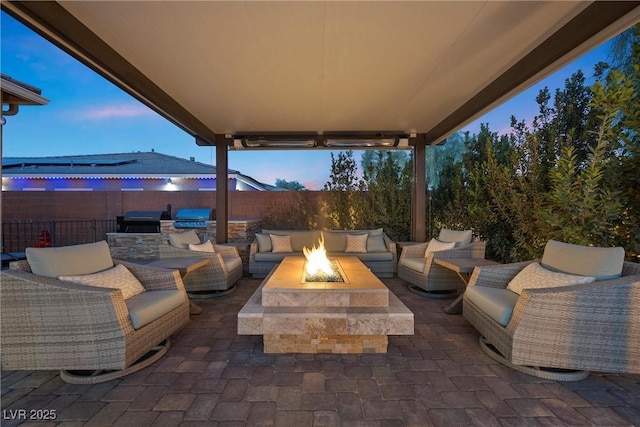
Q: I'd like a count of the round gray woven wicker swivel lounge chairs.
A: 4